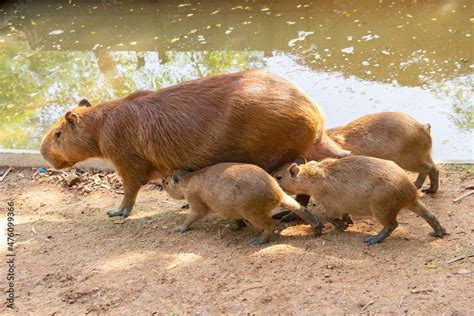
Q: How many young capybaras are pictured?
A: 3